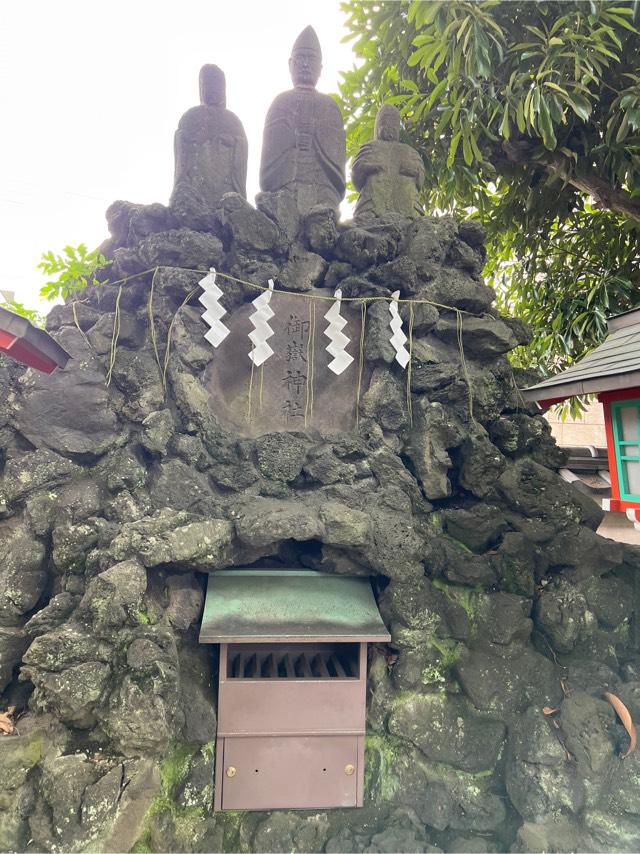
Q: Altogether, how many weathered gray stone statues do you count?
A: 3